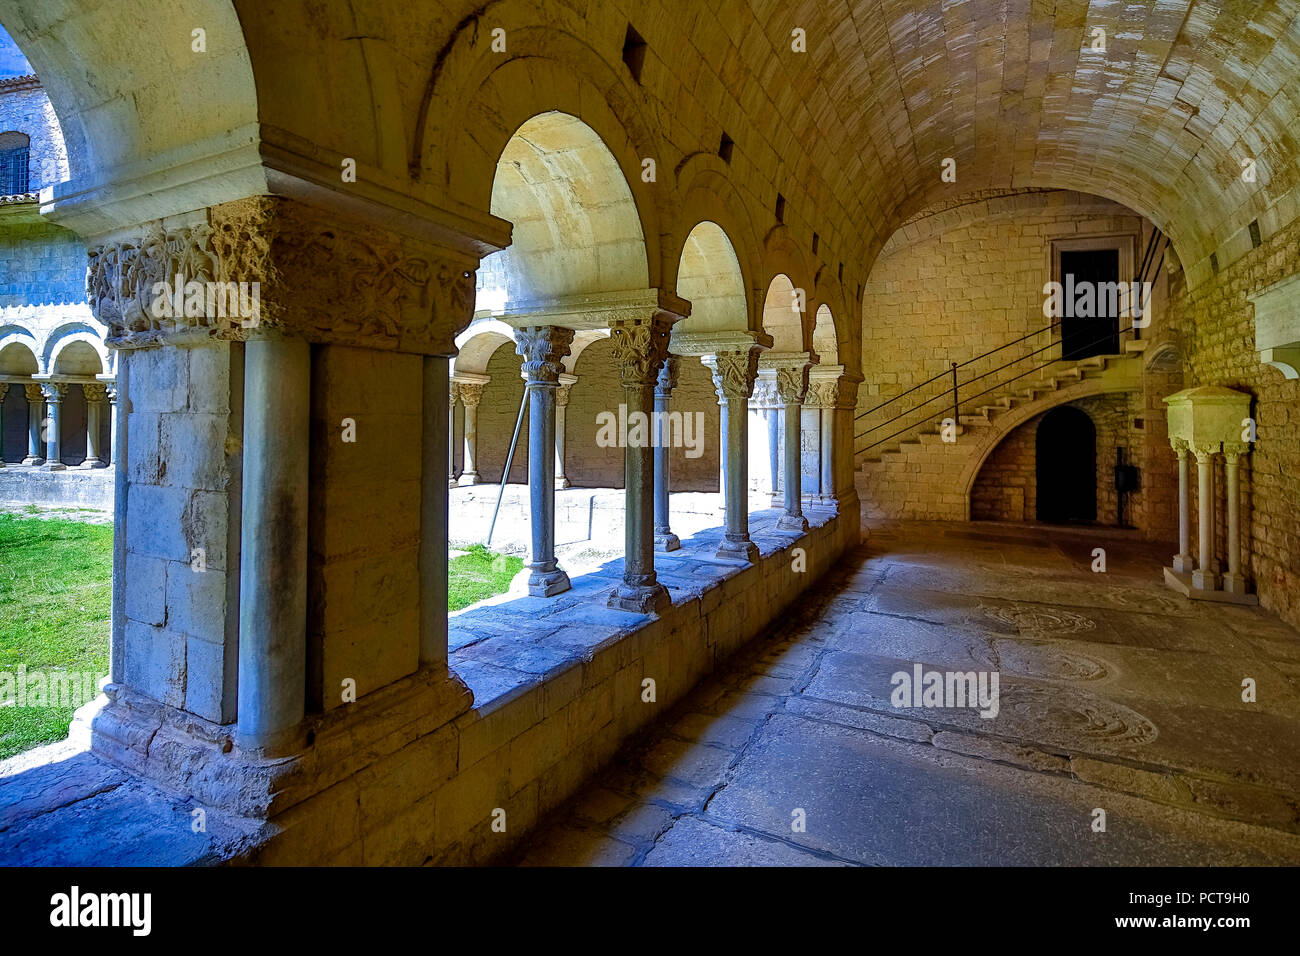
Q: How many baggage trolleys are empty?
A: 0